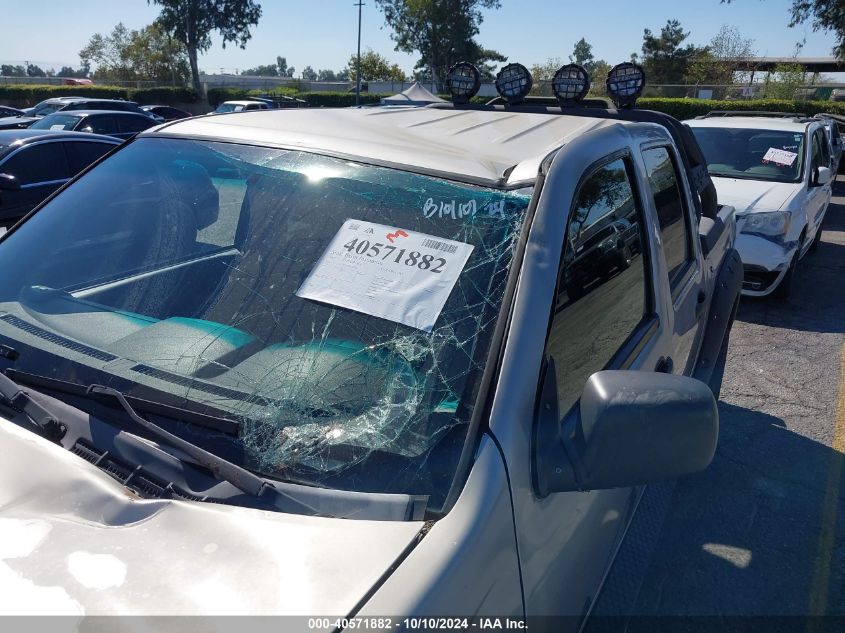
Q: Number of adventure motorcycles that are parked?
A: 0